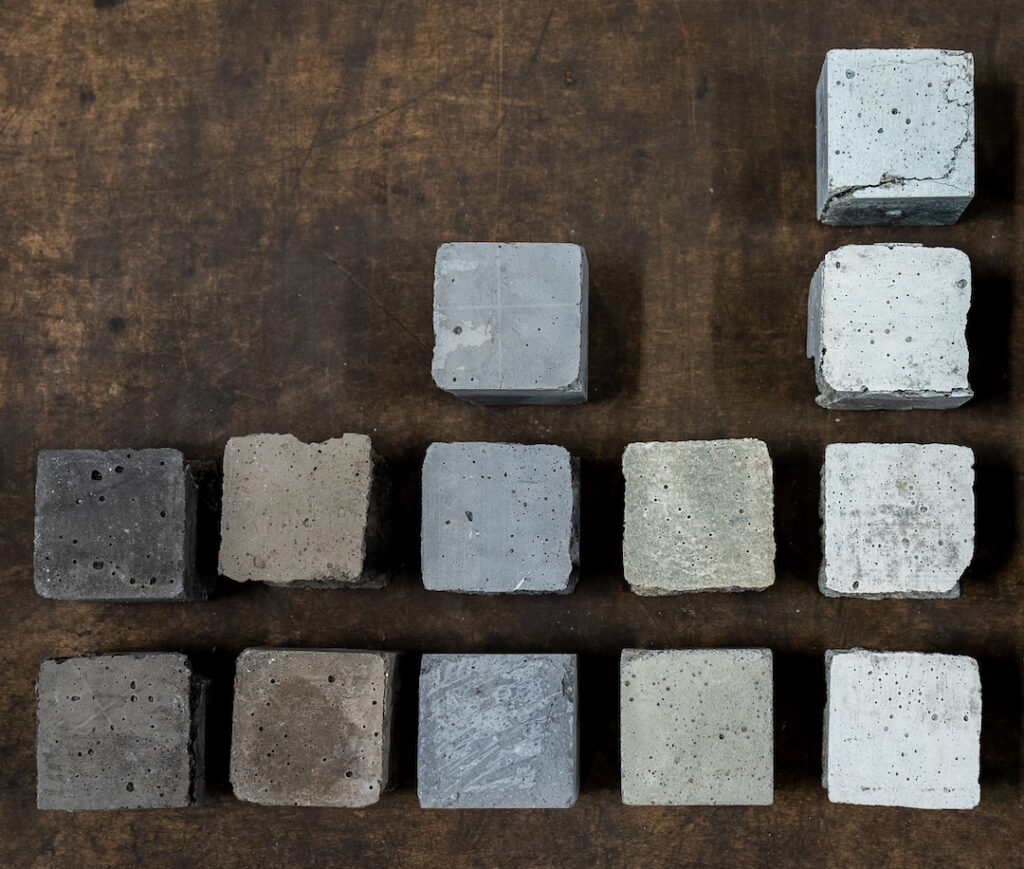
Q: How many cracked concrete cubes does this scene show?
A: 1